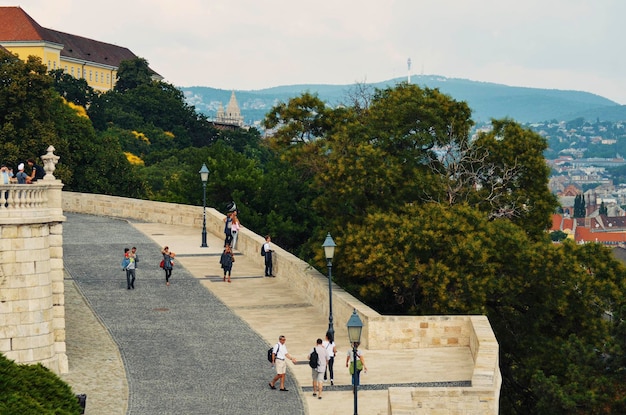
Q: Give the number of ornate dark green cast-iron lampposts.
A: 3